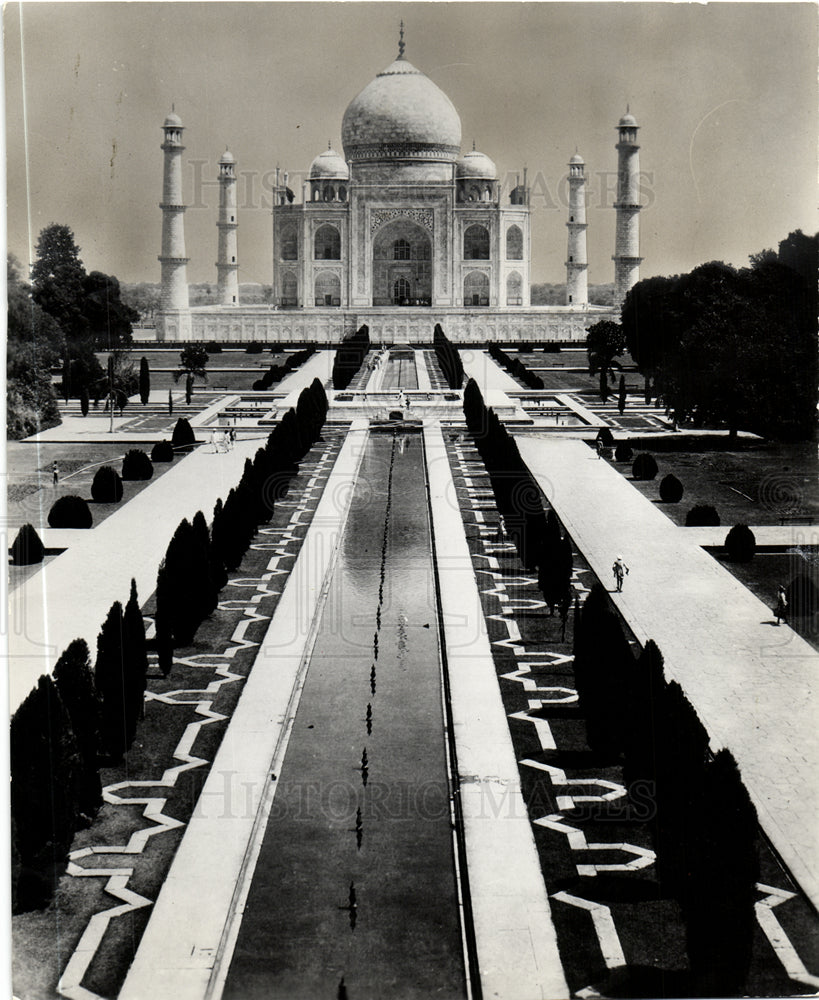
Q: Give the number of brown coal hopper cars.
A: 0